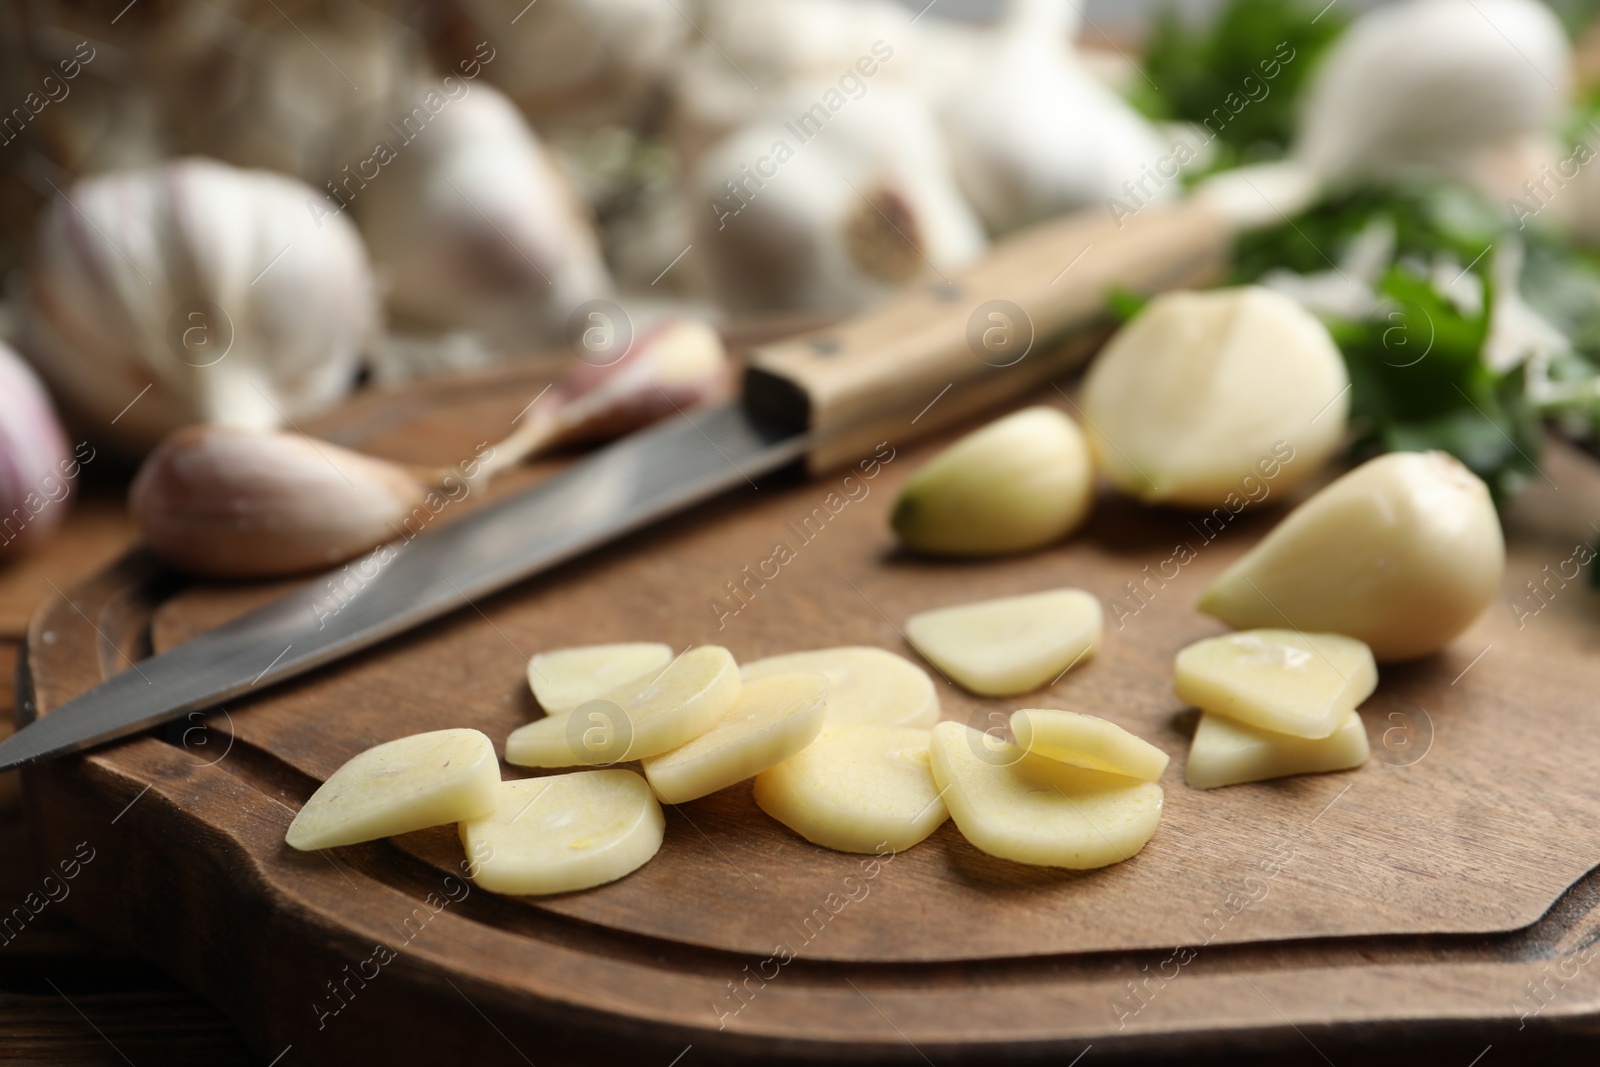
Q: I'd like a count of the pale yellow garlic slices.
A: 12